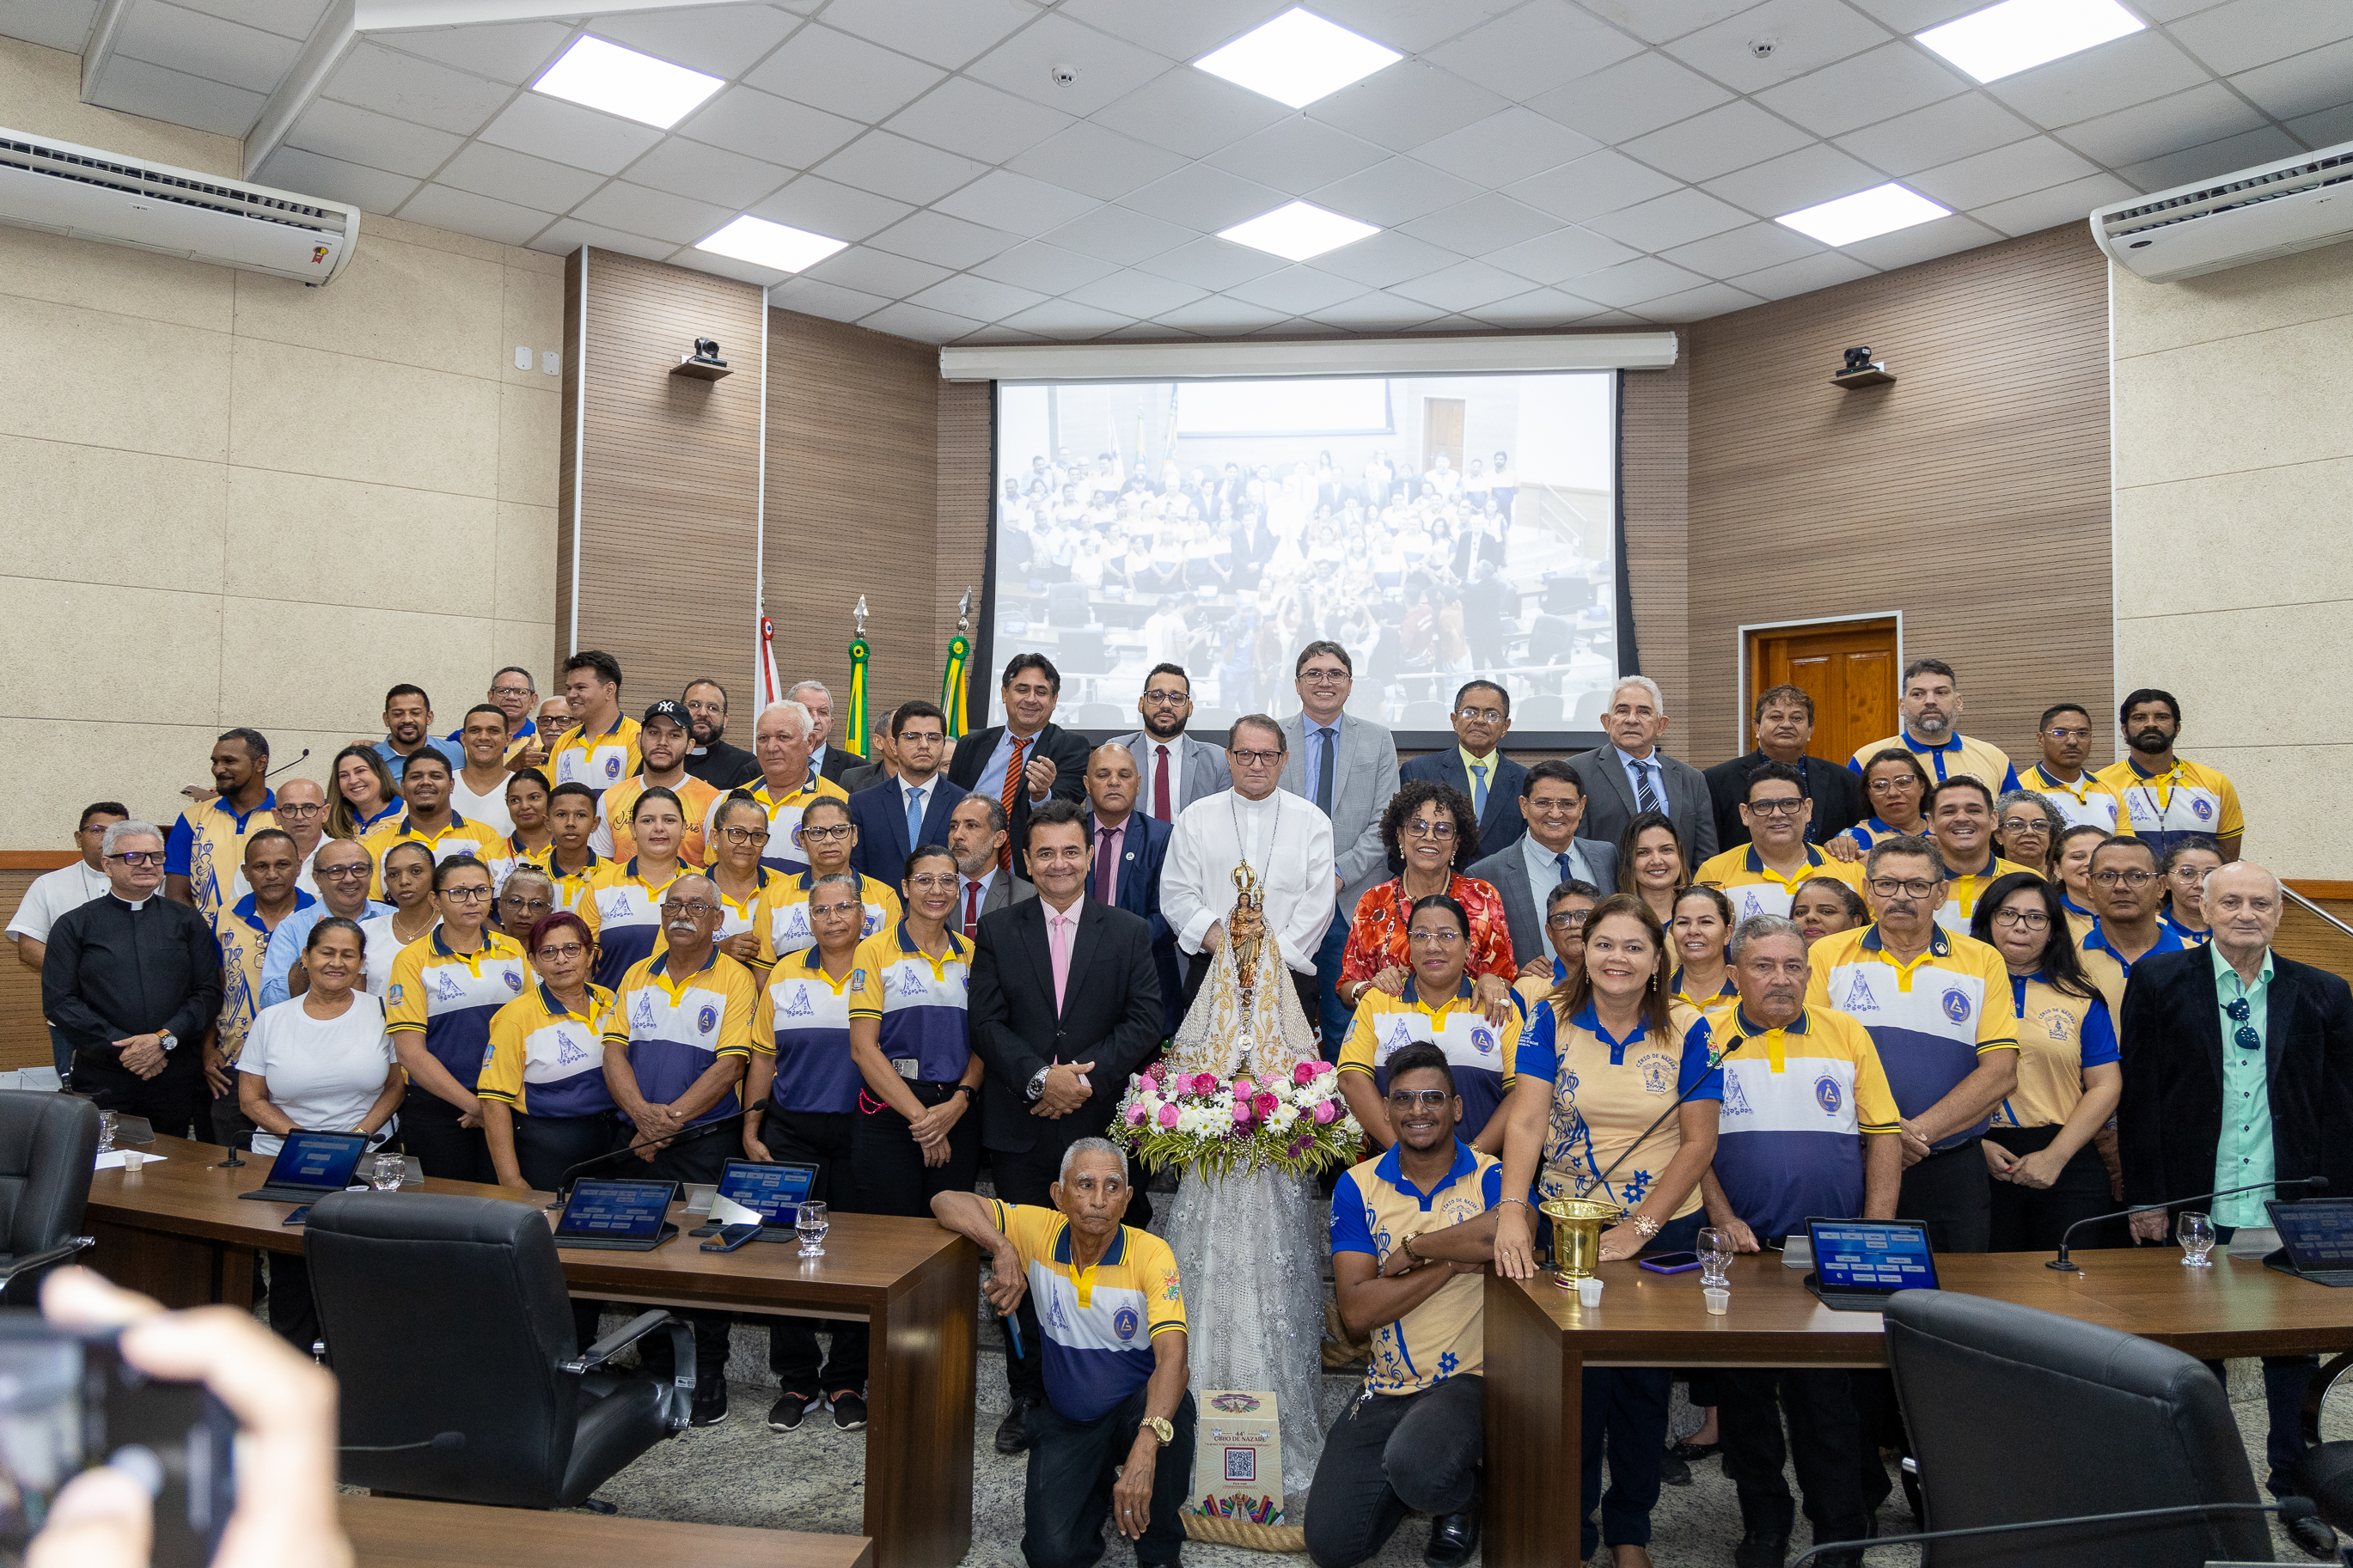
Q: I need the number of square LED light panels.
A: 6